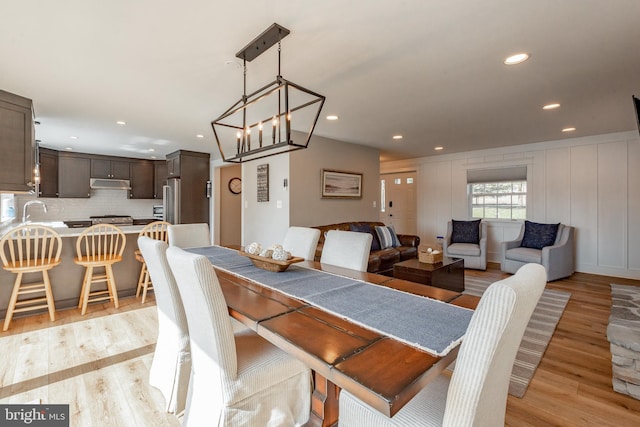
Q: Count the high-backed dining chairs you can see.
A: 6